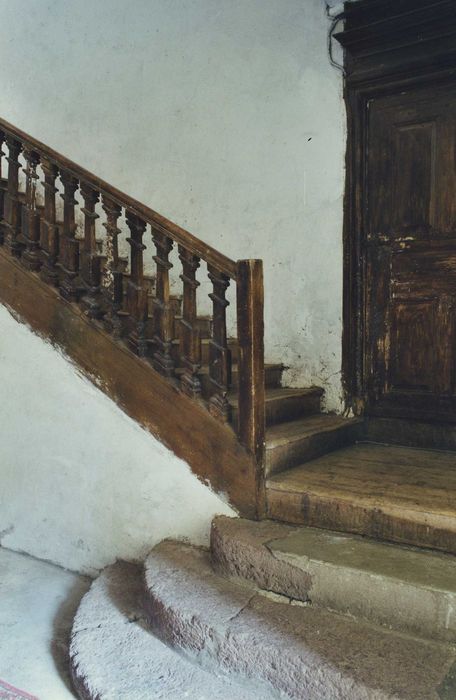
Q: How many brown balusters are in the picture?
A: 11